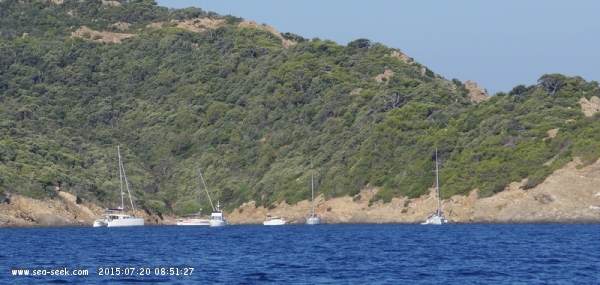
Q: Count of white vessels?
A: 6